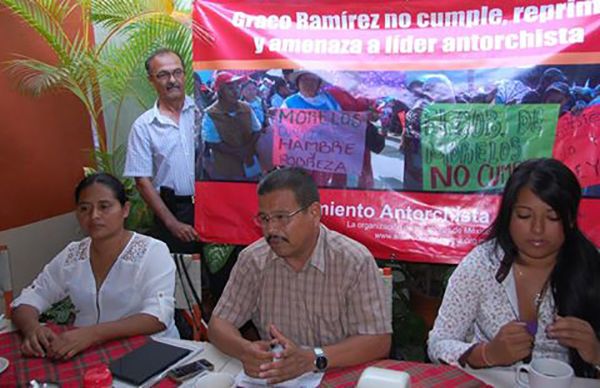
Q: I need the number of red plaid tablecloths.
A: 2